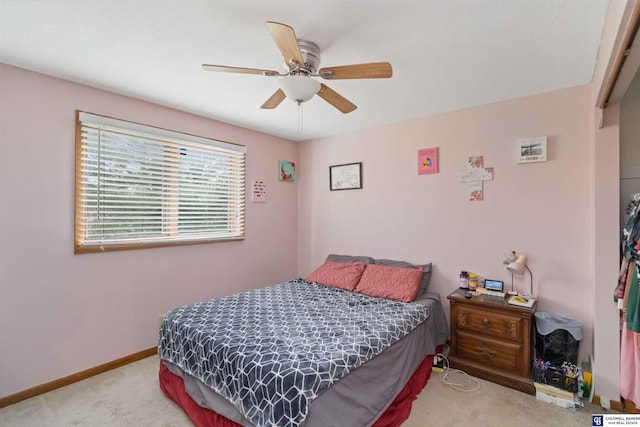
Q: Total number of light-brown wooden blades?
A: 5